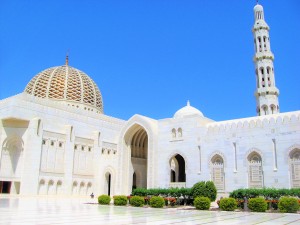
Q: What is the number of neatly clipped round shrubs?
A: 8